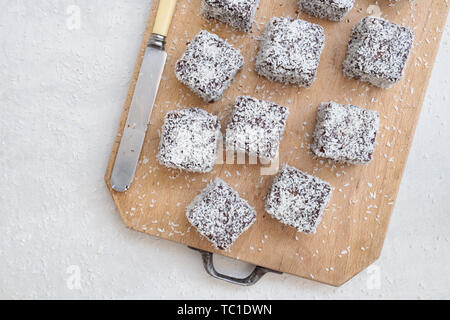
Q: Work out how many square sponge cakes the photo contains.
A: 10